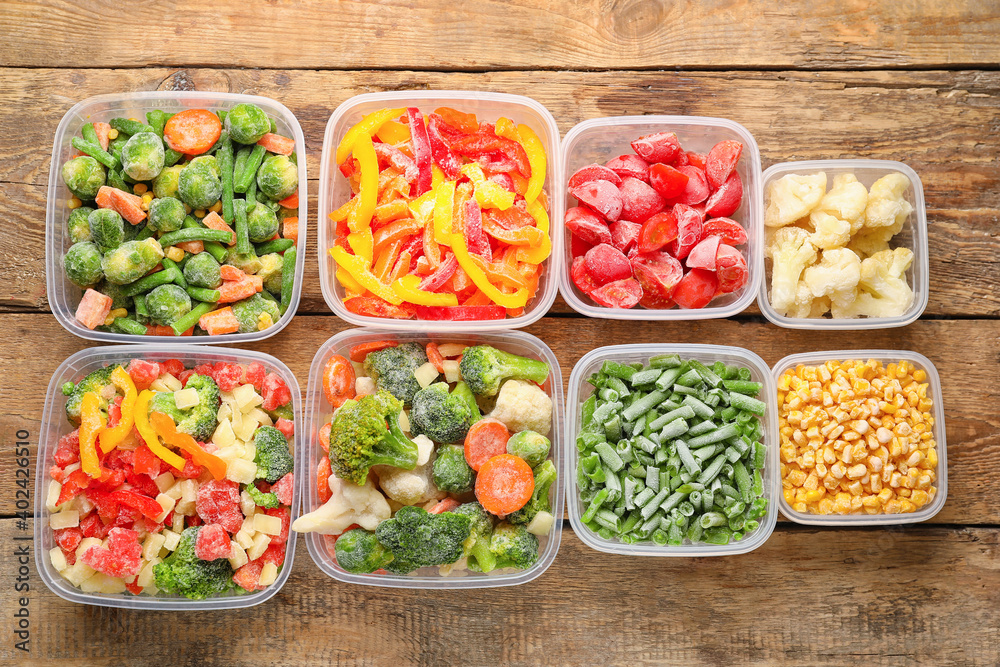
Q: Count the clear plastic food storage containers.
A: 8